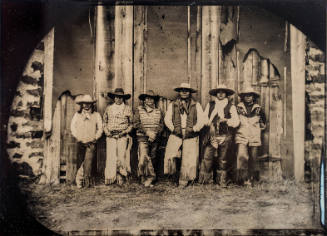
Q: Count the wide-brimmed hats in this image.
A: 6